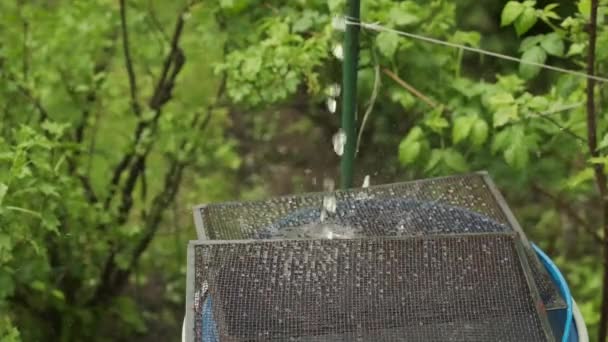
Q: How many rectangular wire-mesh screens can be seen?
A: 2